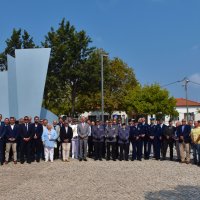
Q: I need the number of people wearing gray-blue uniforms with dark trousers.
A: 3